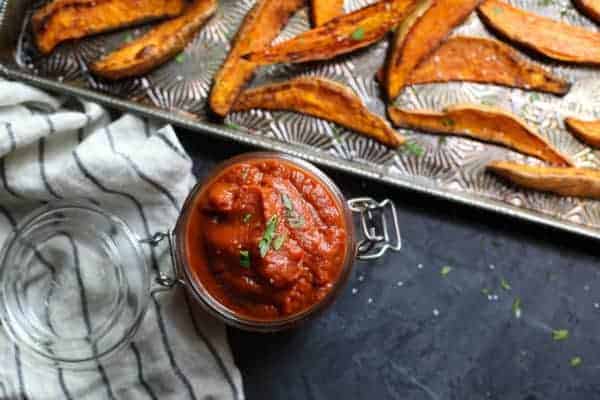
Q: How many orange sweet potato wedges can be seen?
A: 13